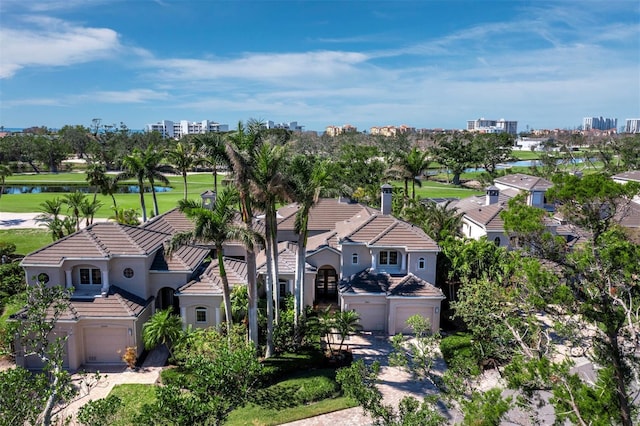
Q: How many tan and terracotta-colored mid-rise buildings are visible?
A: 2